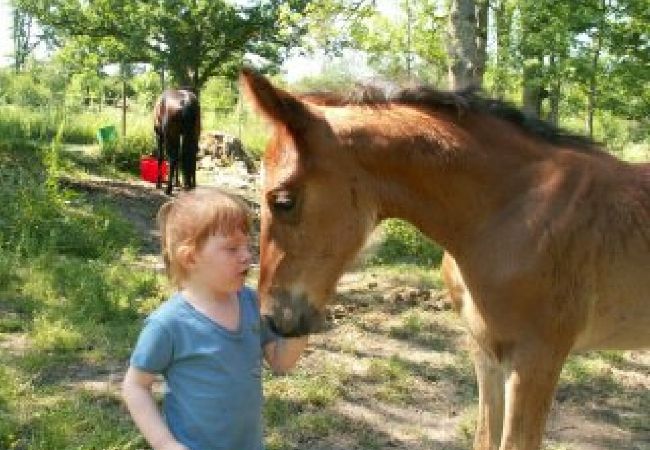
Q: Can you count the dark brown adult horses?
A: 1